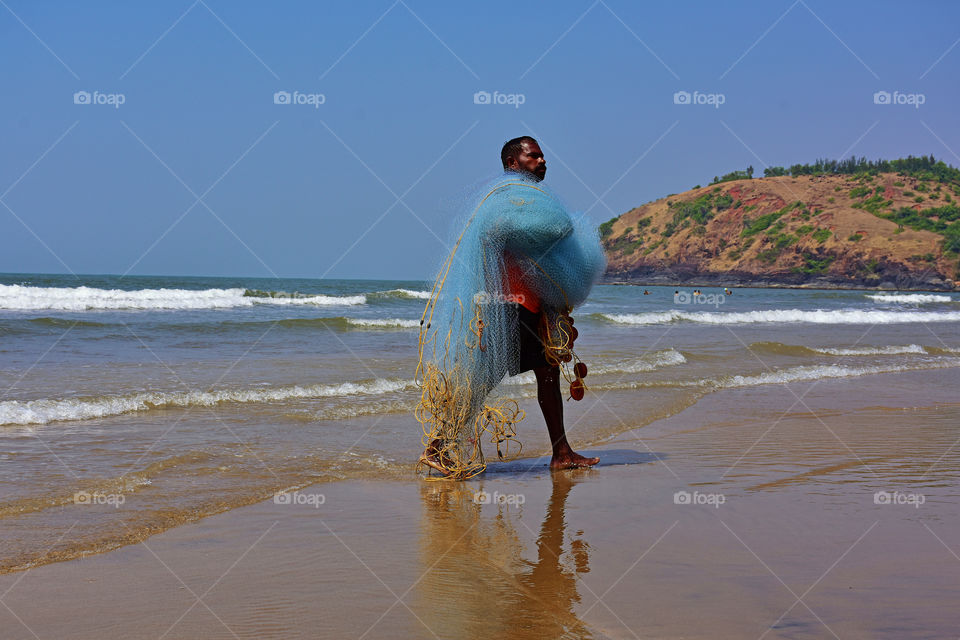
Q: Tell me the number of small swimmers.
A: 5